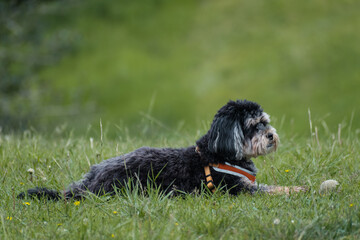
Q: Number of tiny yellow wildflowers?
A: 10